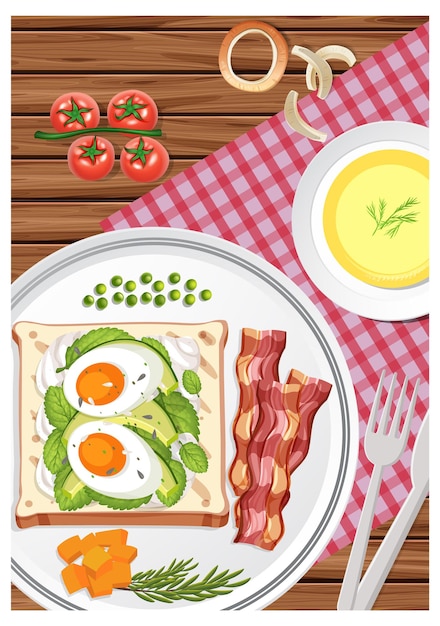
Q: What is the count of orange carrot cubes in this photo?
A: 8